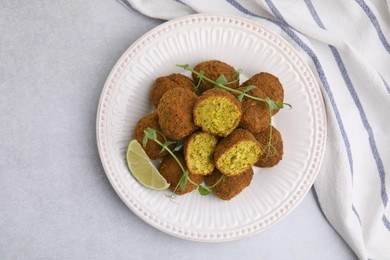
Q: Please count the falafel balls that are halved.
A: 3